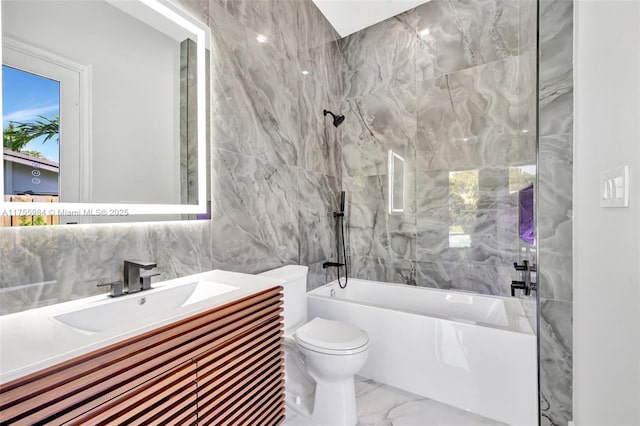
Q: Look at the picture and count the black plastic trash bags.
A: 0